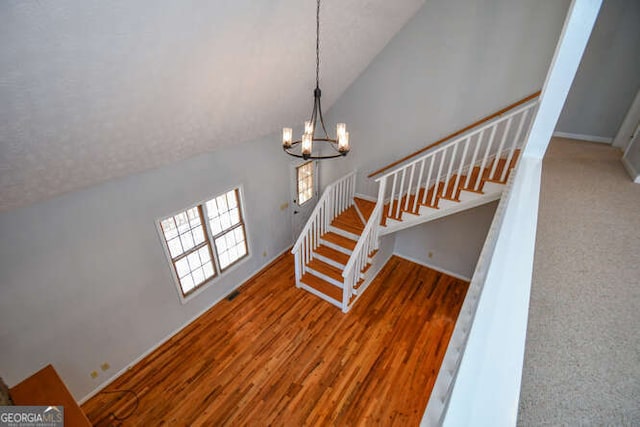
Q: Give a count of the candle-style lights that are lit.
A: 5